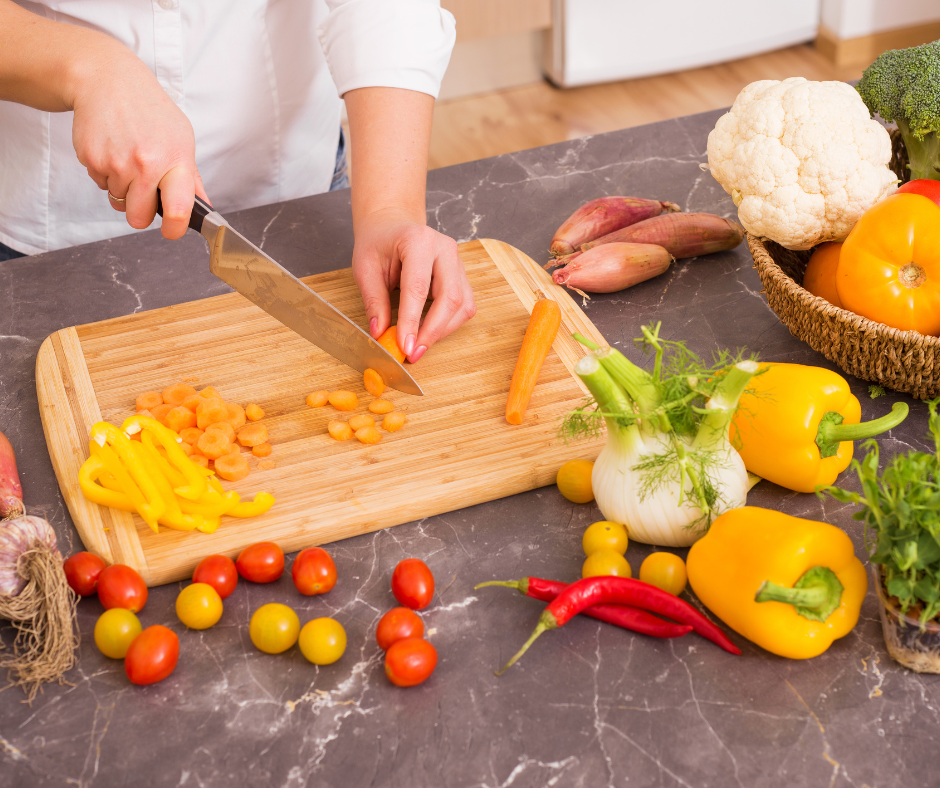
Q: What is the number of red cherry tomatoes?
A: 9